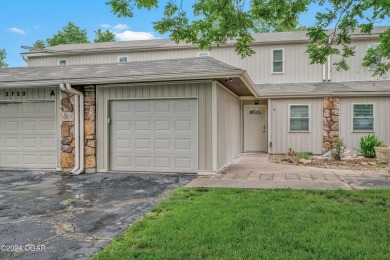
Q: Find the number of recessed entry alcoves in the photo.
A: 1